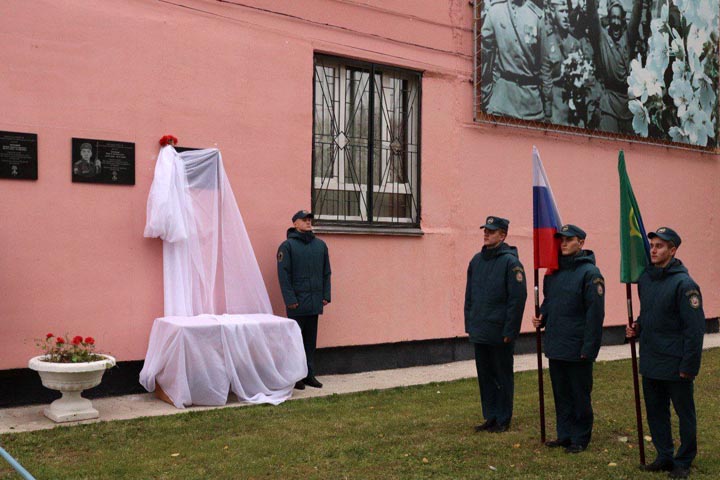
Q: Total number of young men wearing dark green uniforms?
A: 4